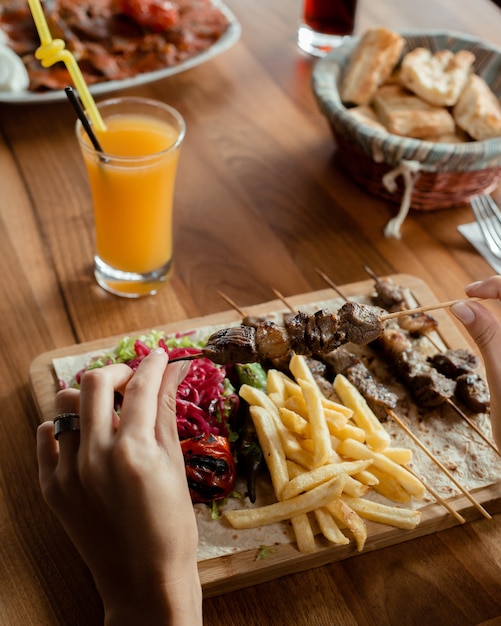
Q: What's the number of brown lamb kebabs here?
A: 5